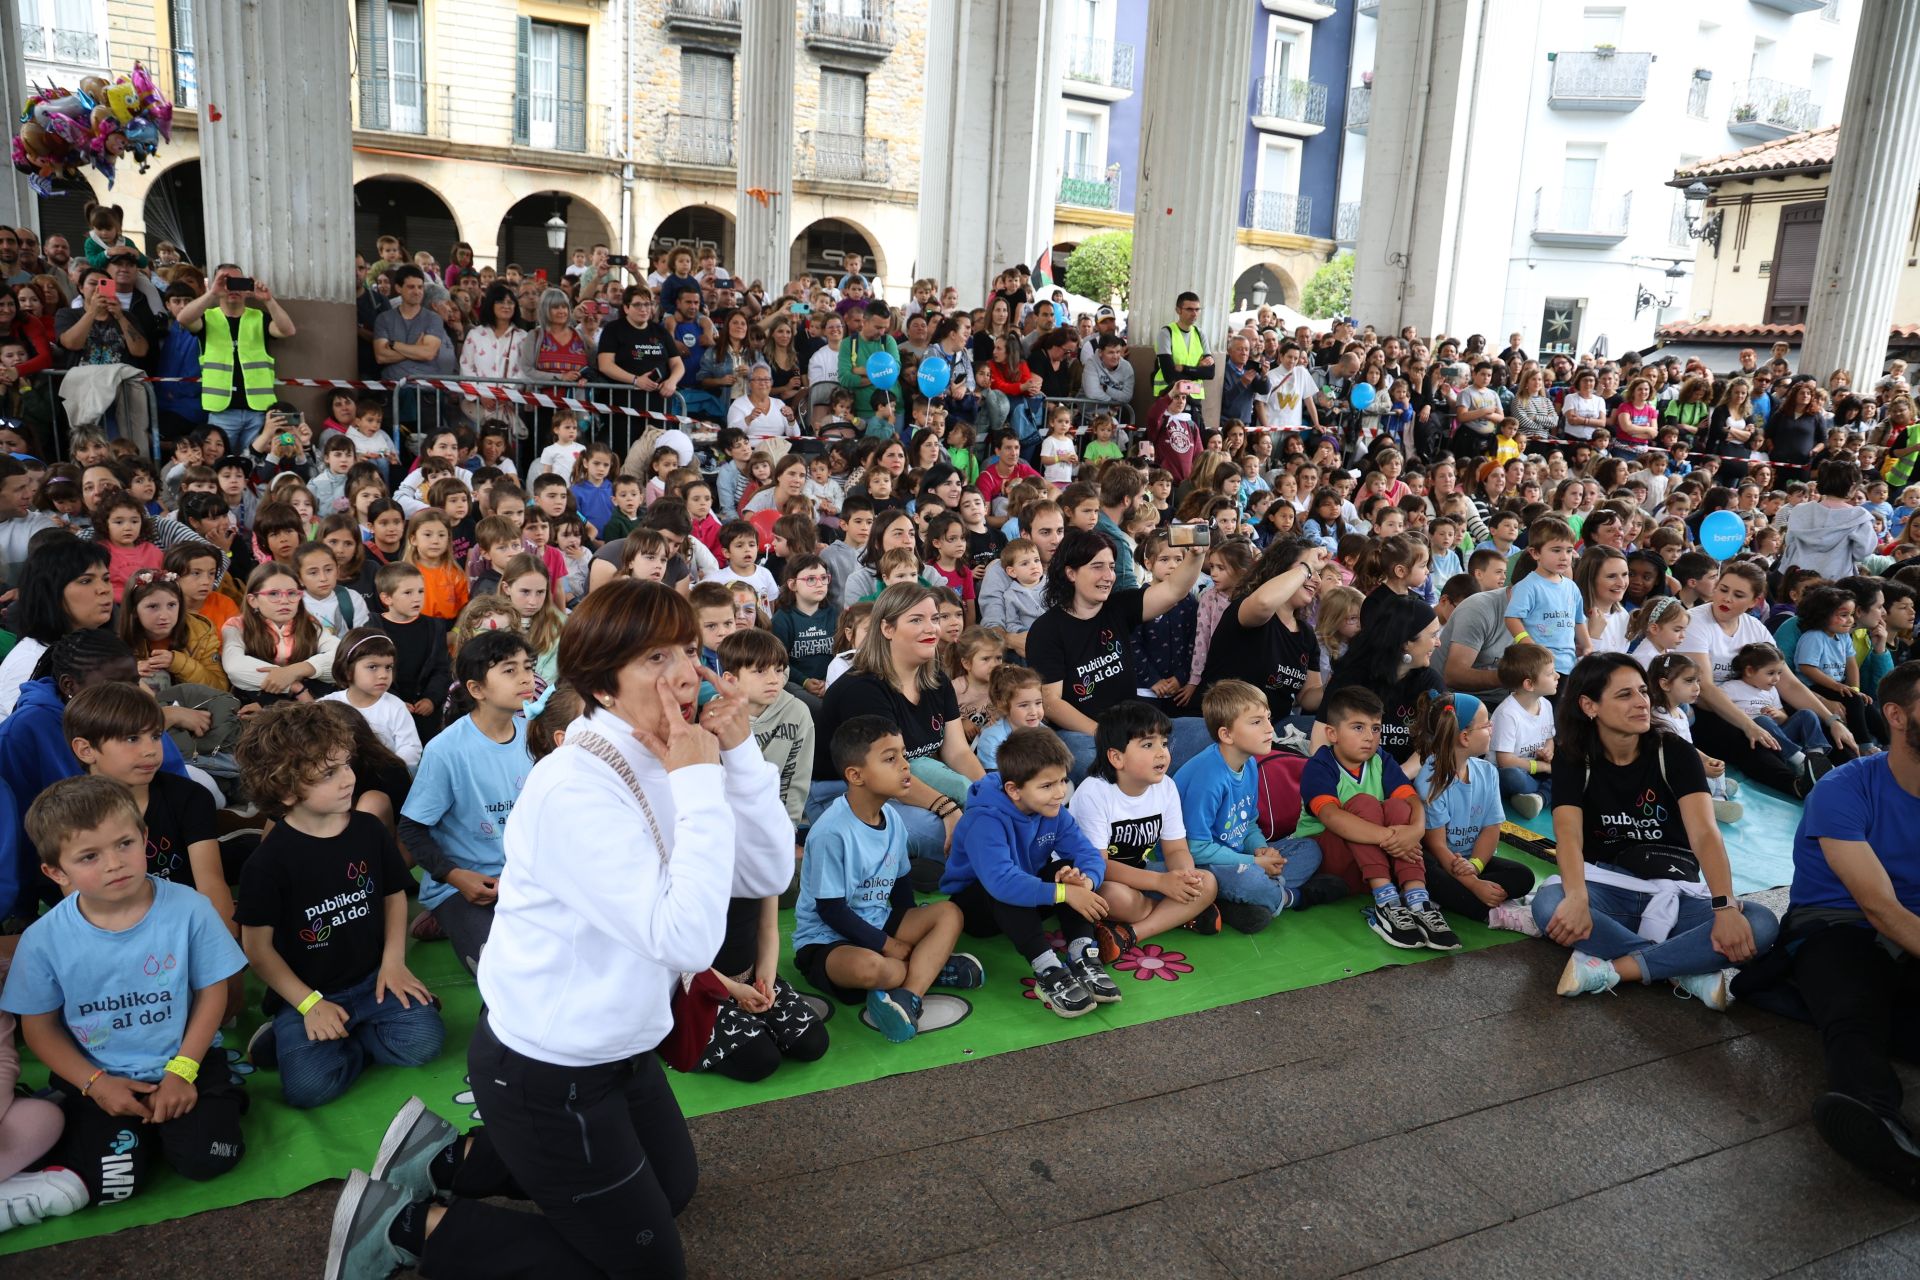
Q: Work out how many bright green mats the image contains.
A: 1